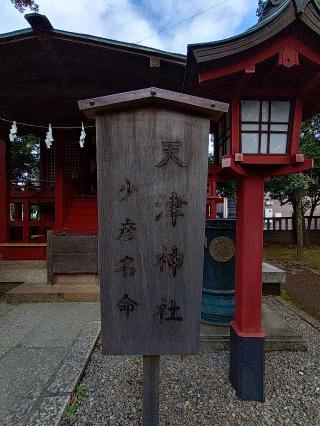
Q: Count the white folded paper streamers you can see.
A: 3